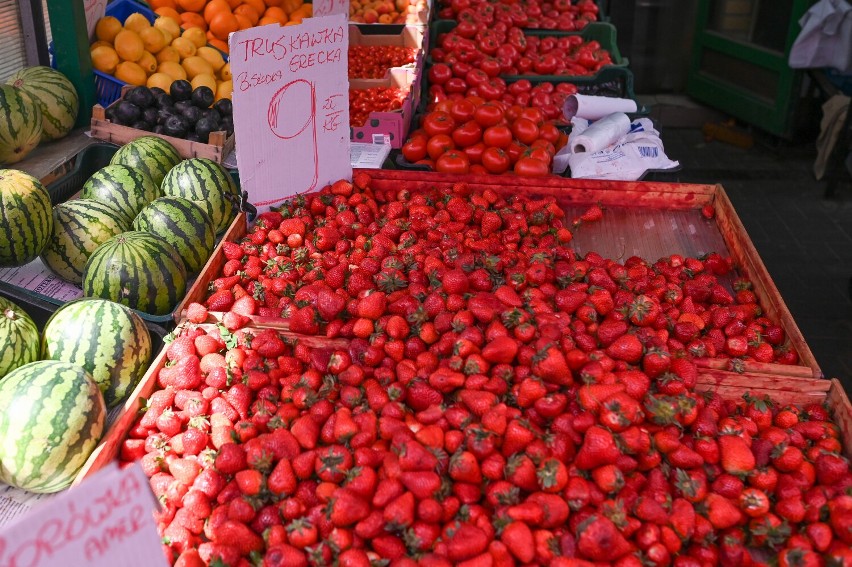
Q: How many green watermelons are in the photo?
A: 12